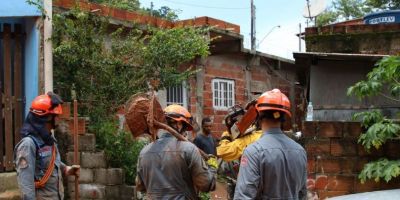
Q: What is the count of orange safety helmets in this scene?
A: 3